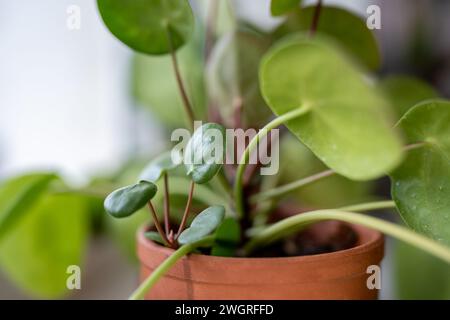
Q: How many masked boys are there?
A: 0